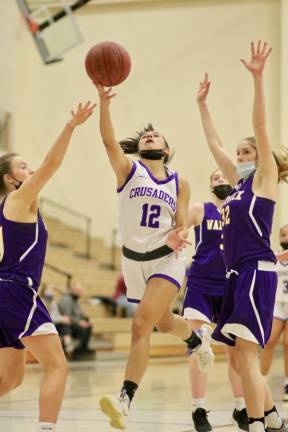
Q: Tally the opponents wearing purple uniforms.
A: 3